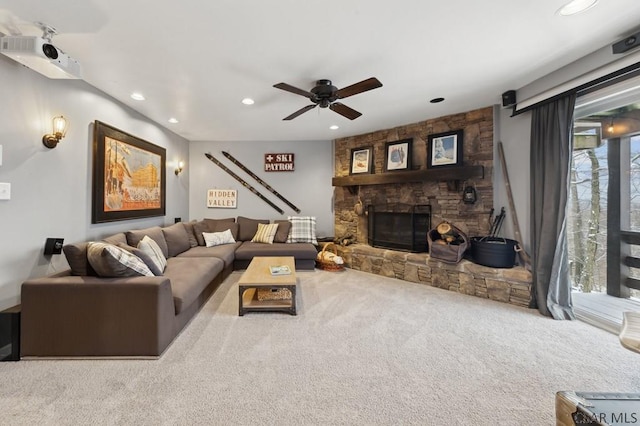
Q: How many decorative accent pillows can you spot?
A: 5